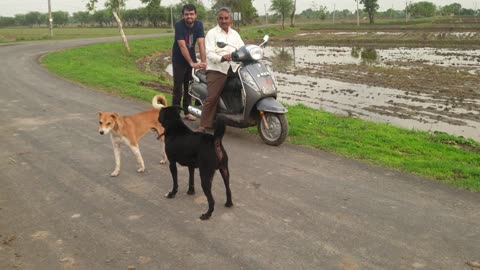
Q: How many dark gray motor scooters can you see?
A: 1